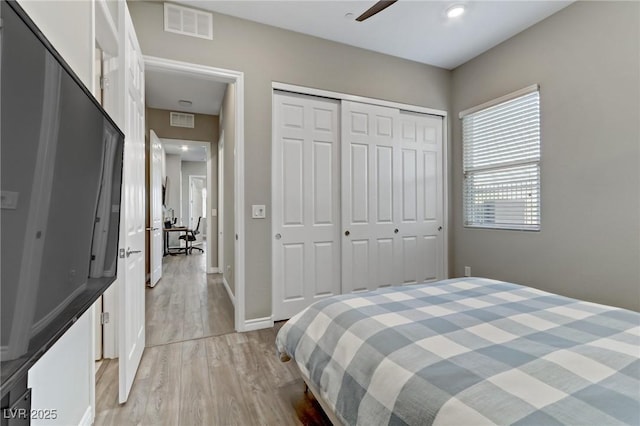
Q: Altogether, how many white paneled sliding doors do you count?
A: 3